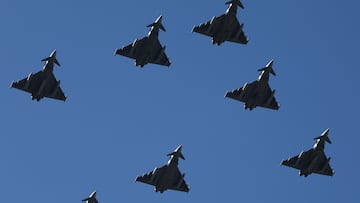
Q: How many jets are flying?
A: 7